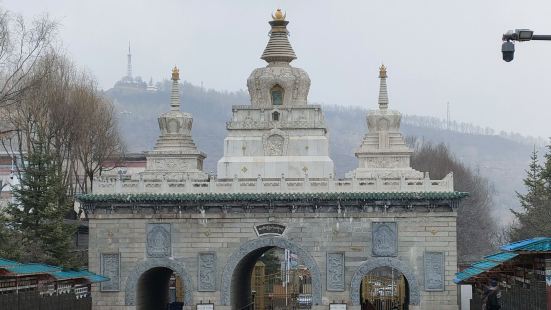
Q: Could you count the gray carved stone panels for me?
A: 6